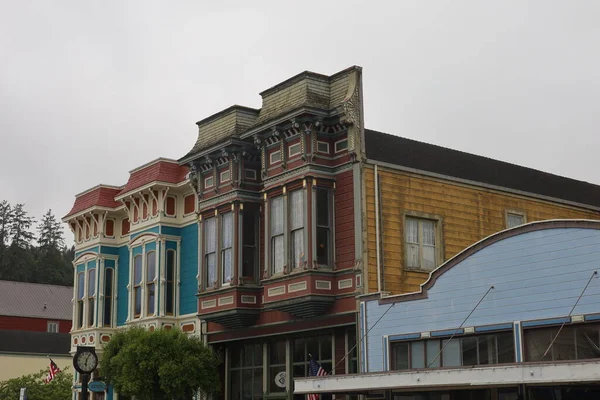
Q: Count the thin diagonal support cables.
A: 3